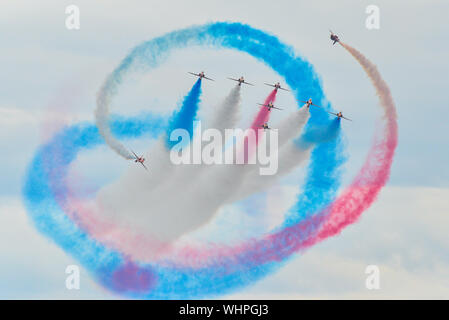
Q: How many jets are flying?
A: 9